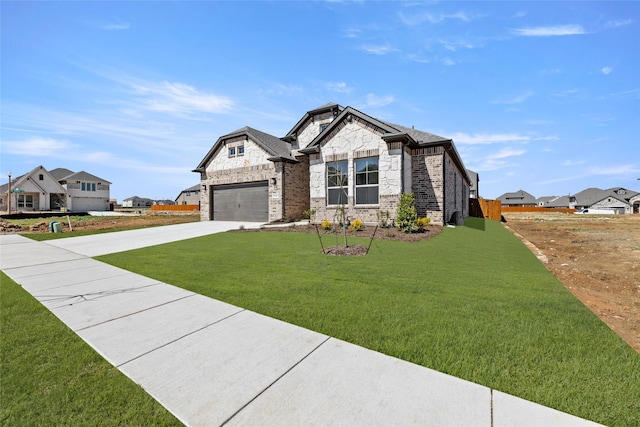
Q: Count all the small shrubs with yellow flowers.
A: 3